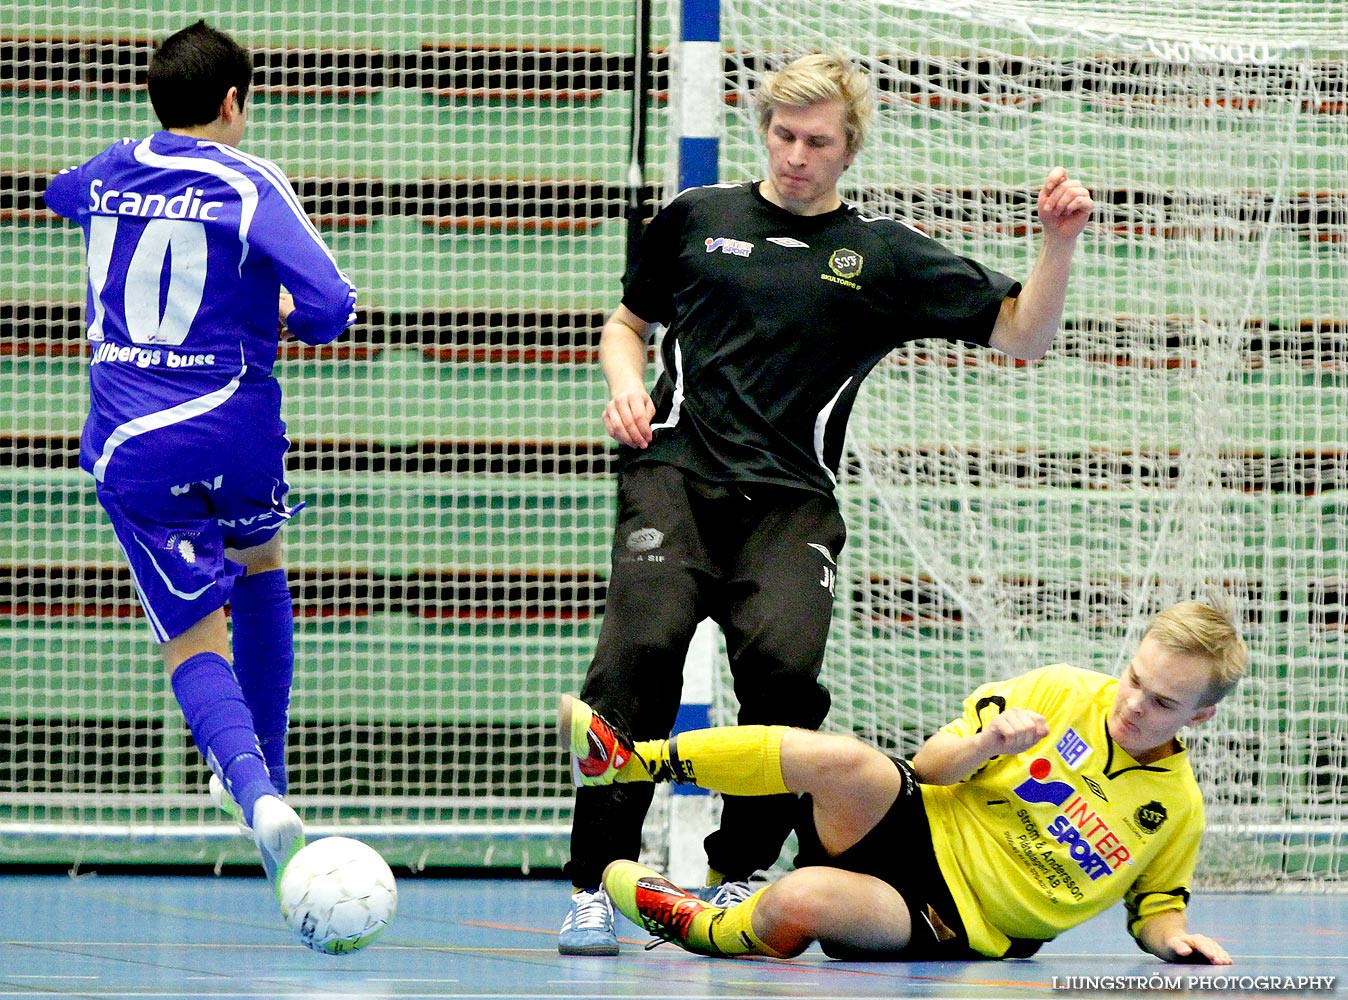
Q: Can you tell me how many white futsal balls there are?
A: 1